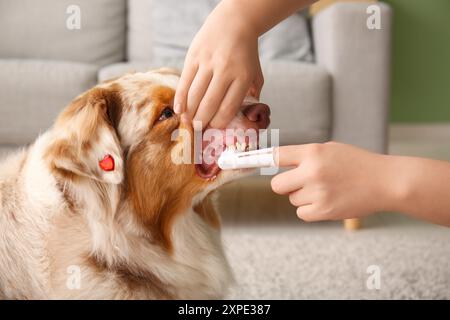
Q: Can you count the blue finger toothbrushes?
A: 0